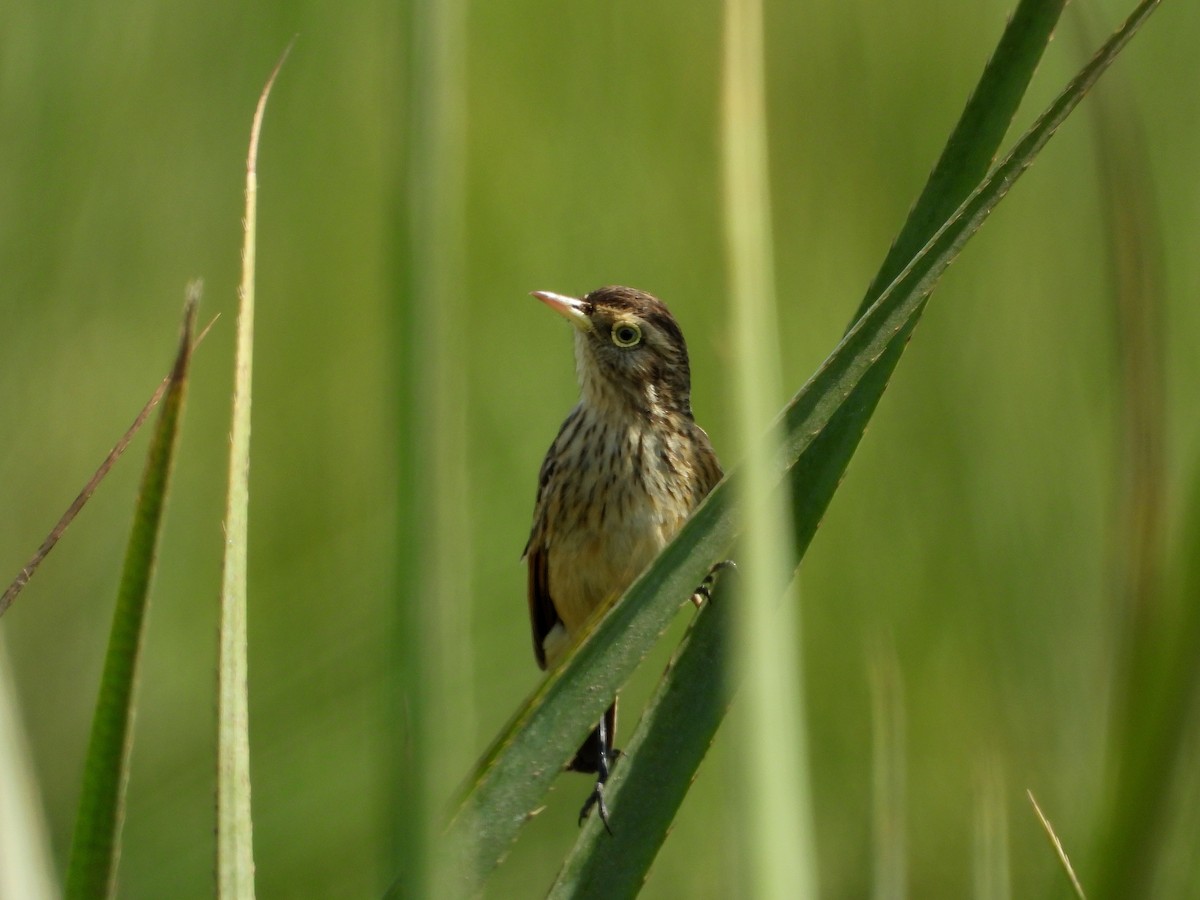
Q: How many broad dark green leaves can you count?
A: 2